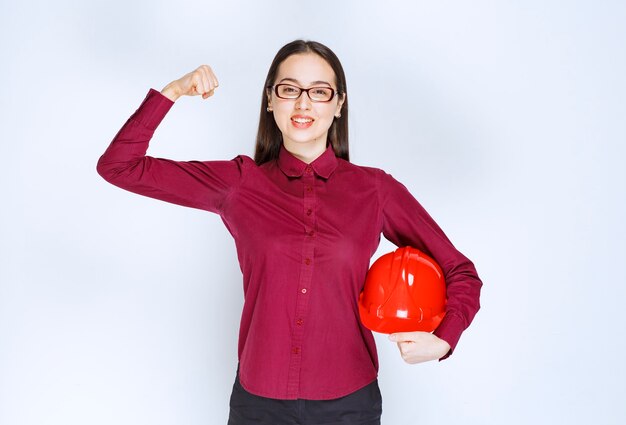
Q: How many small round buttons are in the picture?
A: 8